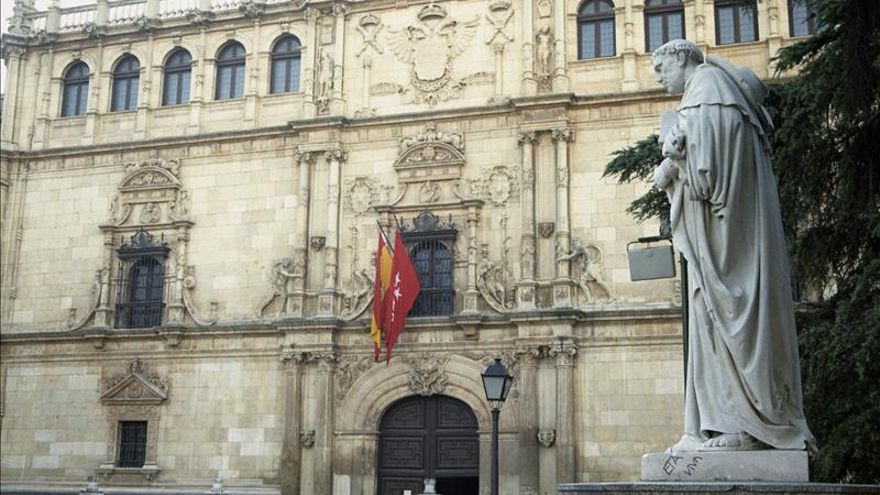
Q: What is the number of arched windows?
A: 11